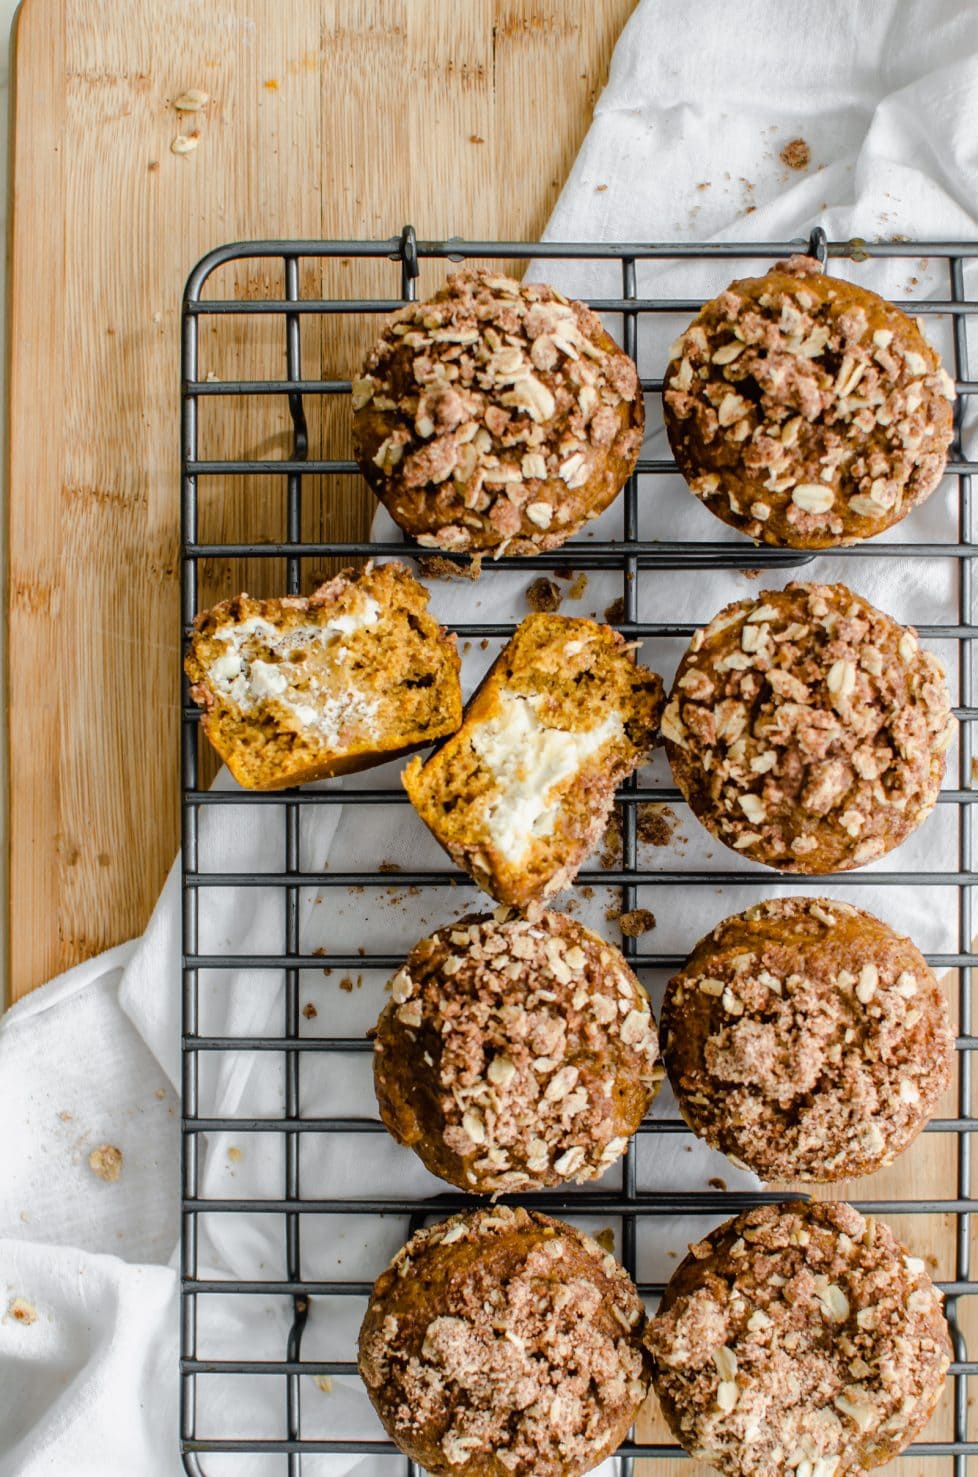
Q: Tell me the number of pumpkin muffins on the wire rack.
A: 8